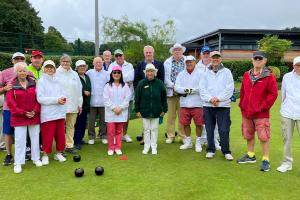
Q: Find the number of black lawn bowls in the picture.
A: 3